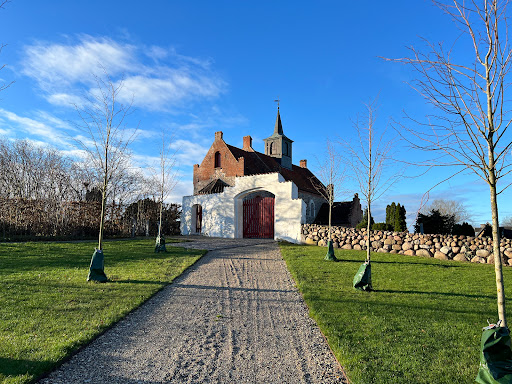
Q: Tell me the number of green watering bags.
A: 5